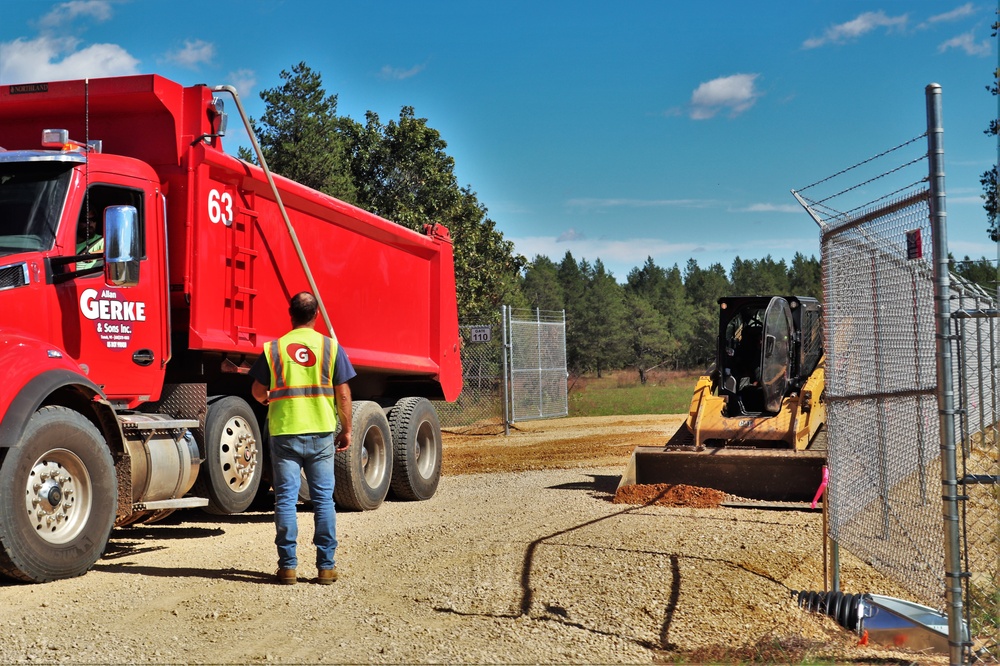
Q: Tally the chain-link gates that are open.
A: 2